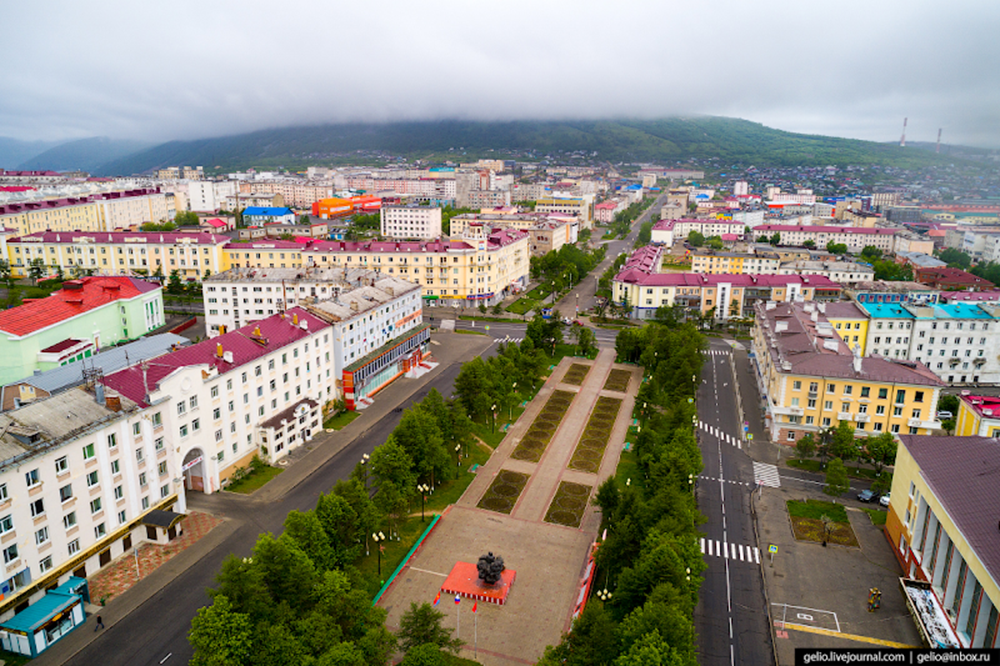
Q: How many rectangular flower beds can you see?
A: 6